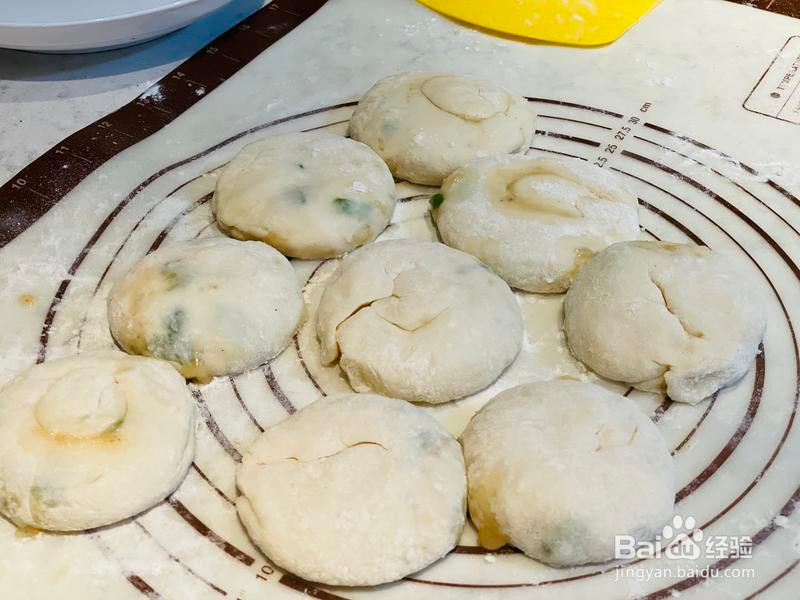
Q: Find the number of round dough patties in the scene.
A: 9